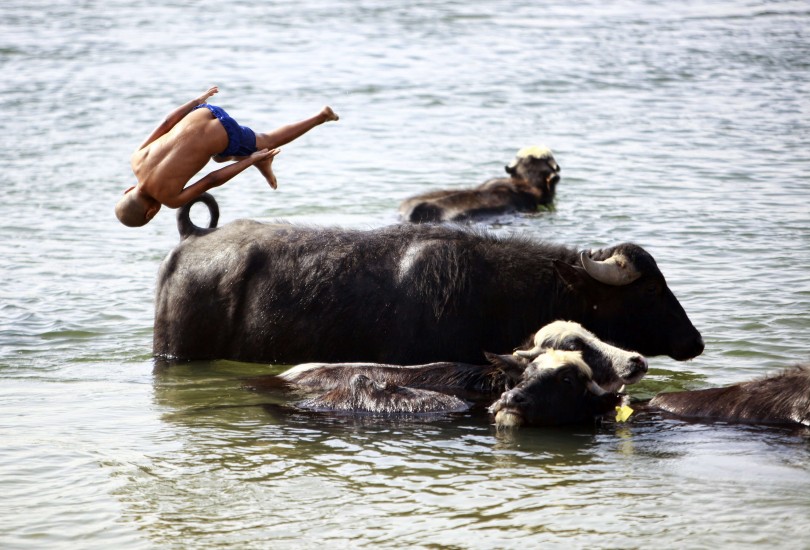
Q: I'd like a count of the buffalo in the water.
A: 5